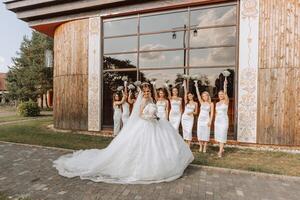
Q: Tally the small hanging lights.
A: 2